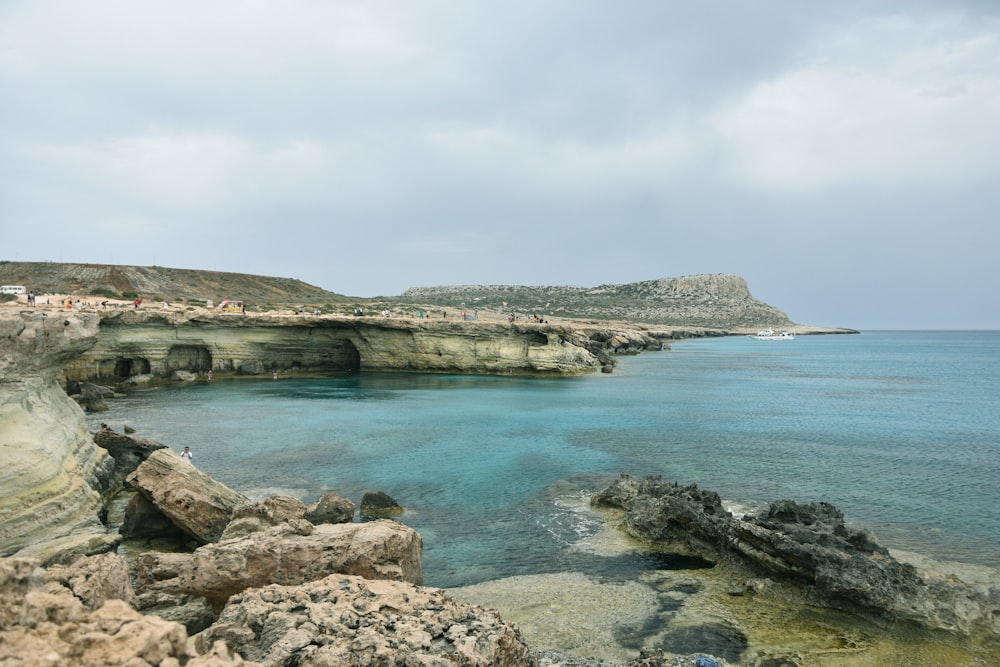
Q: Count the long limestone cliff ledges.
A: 1